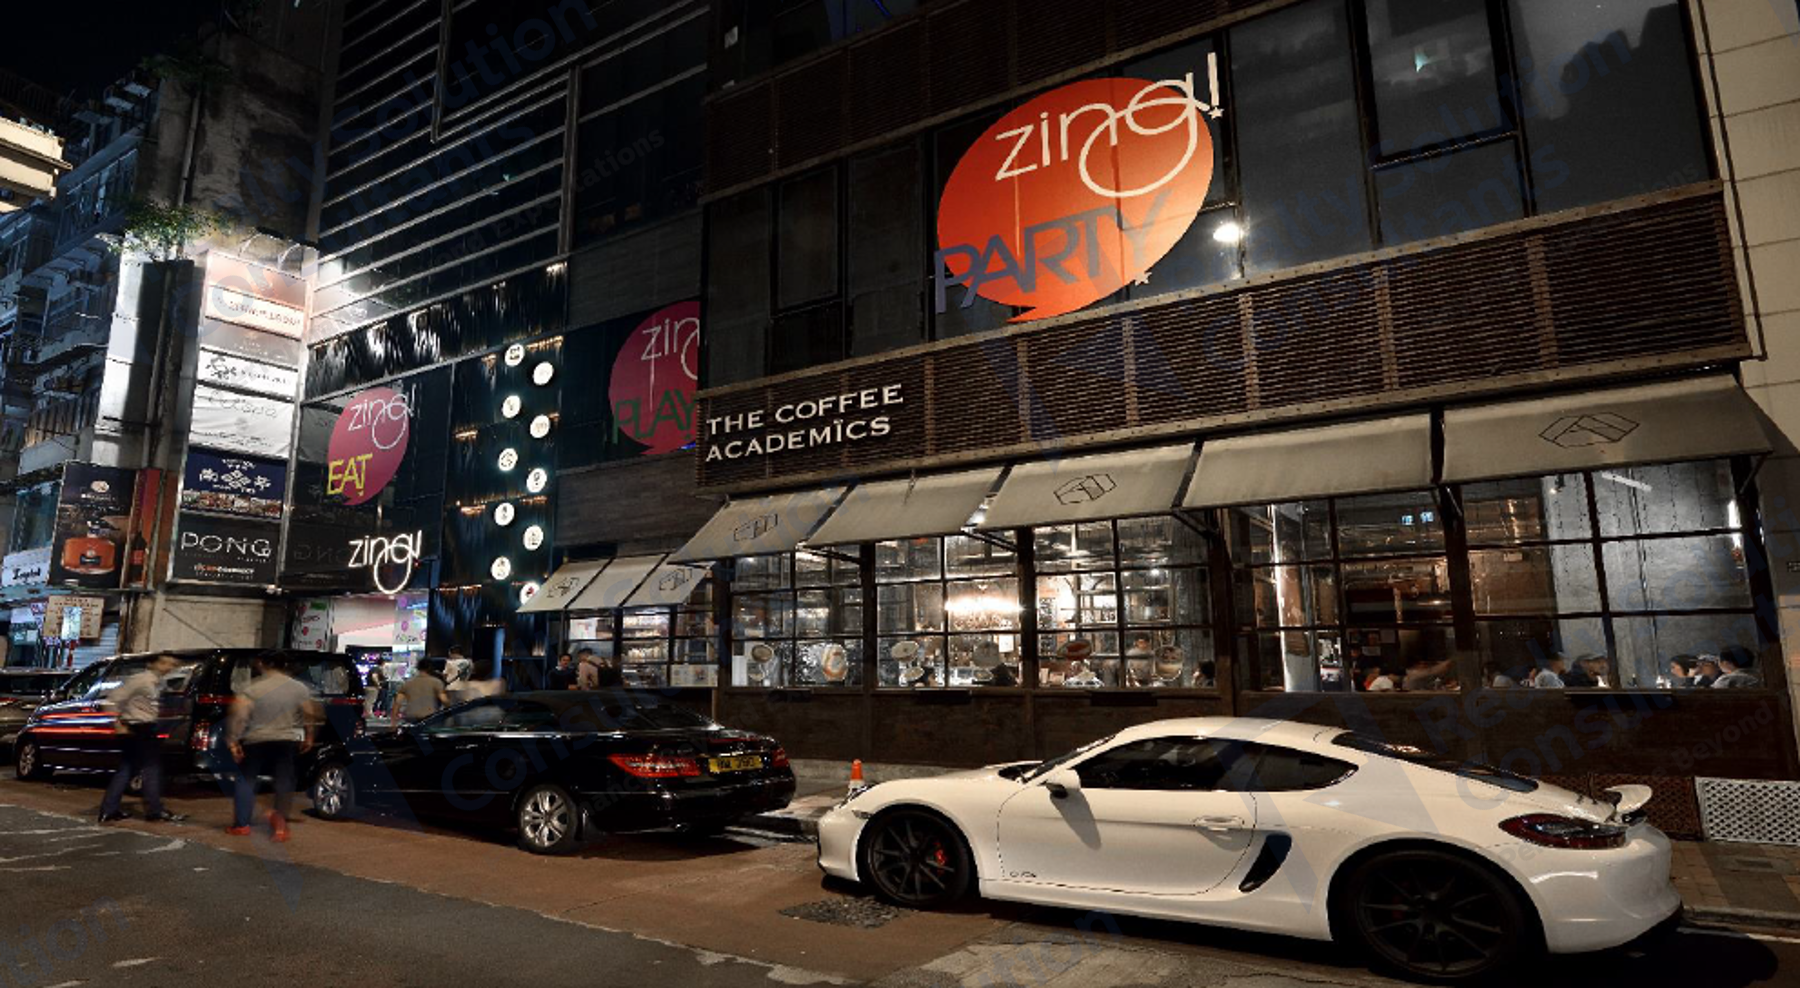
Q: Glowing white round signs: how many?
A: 10